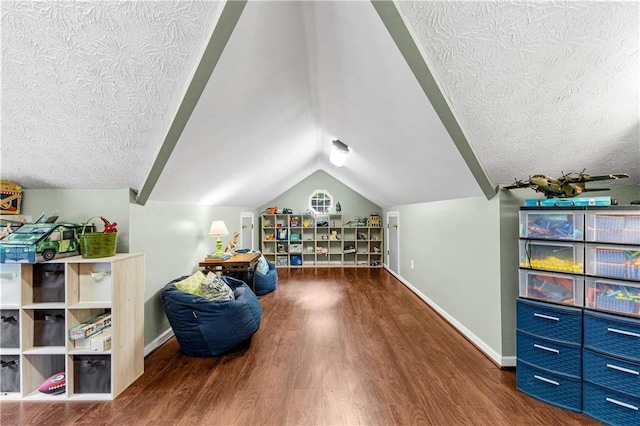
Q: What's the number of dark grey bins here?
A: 5